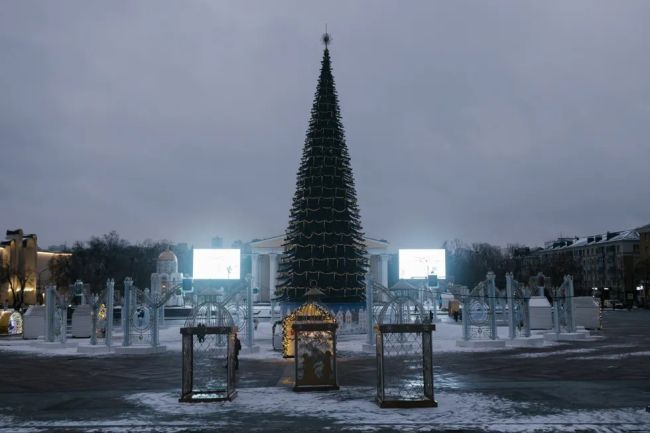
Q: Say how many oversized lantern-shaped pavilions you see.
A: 3